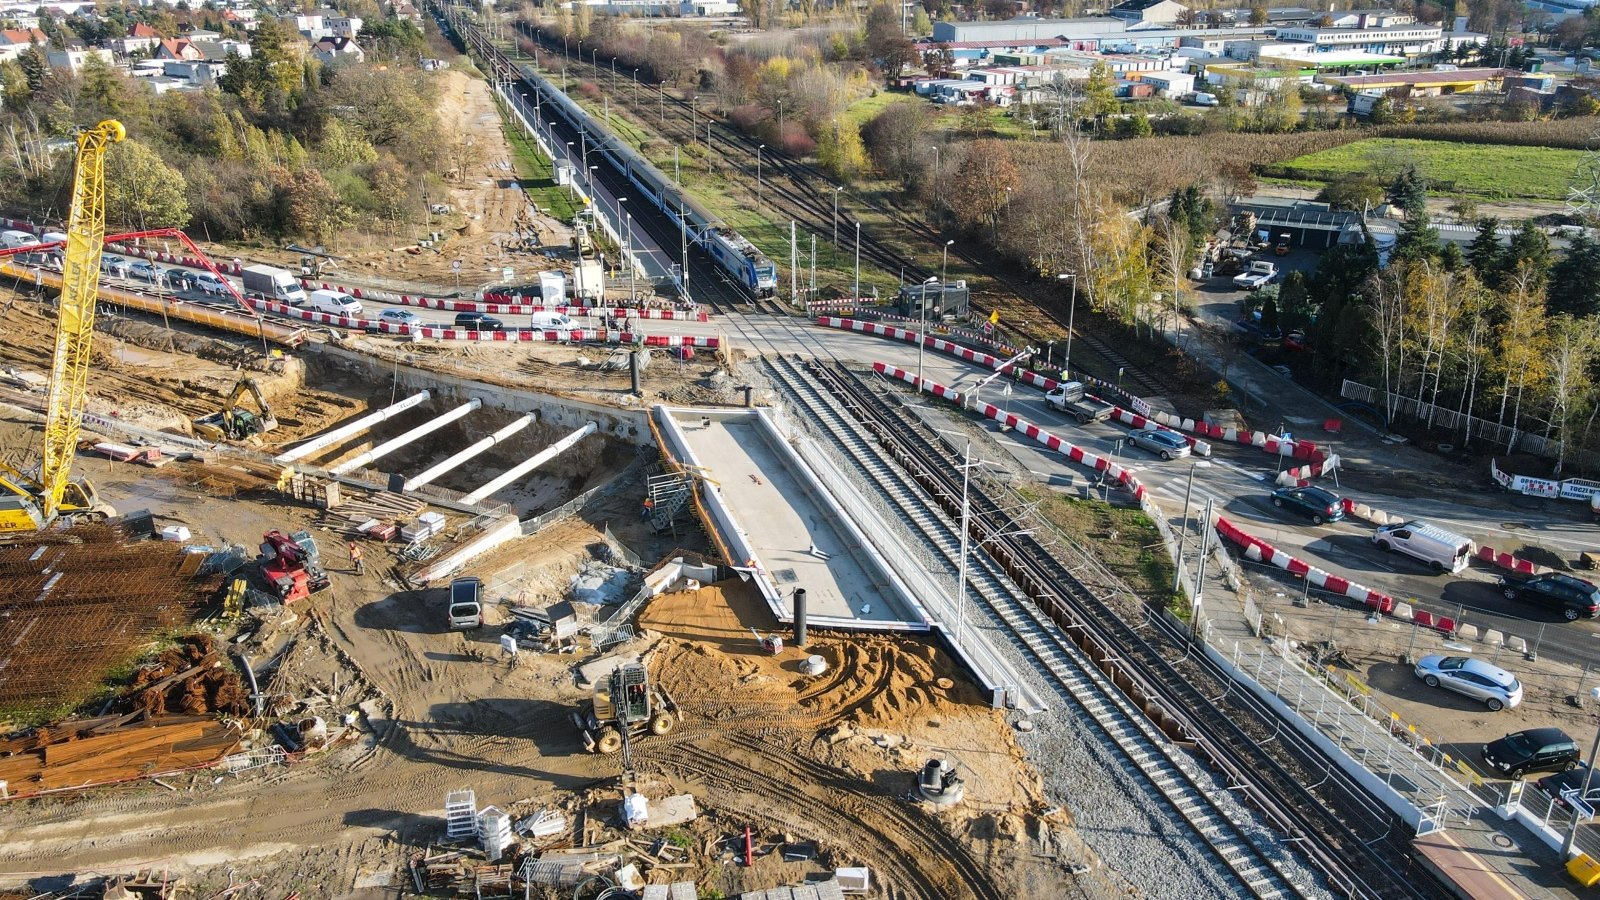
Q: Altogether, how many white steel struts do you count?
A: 4